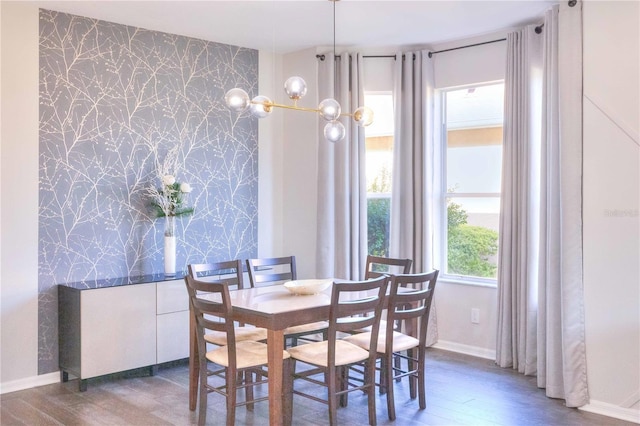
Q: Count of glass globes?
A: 6